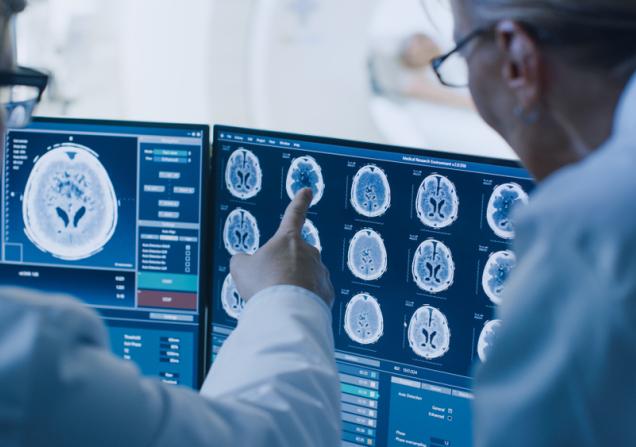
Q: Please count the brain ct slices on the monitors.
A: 15